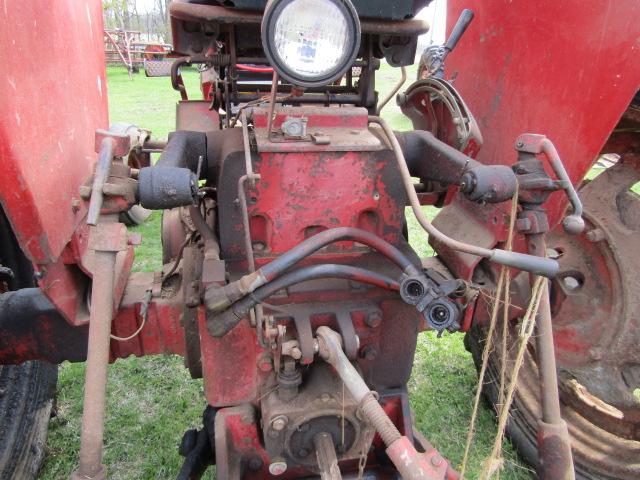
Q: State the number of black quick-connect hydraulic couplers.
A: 2